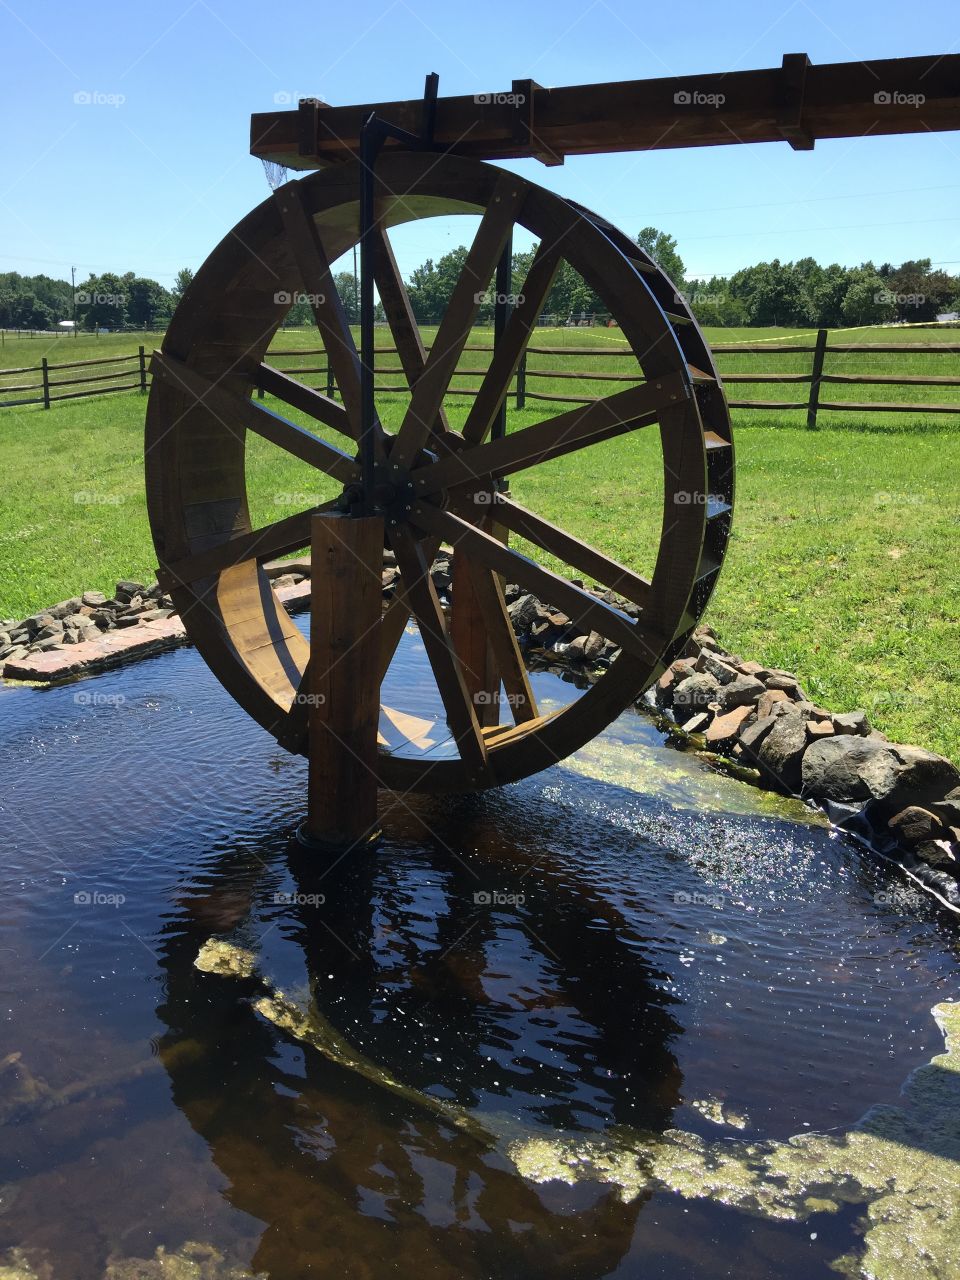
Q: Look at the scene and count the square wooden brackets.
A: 3